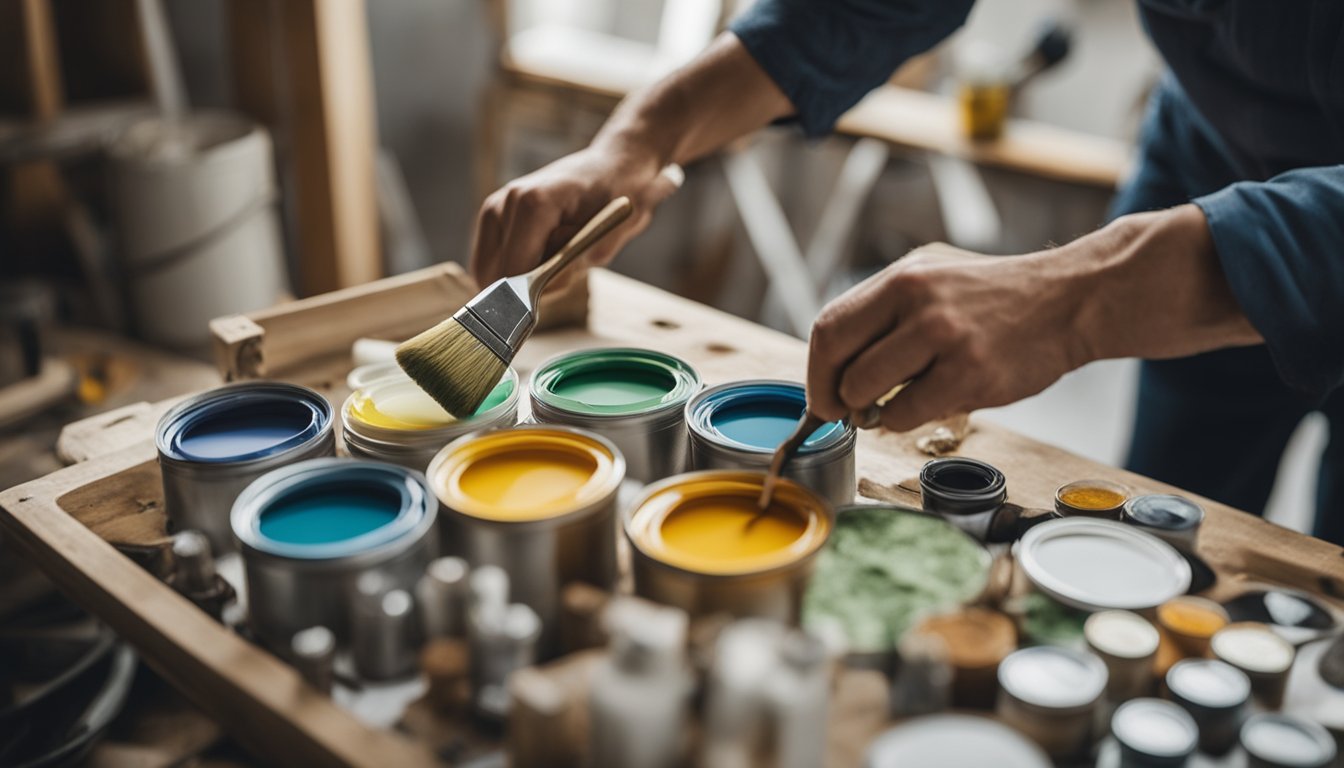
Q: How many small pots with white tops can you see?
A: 6